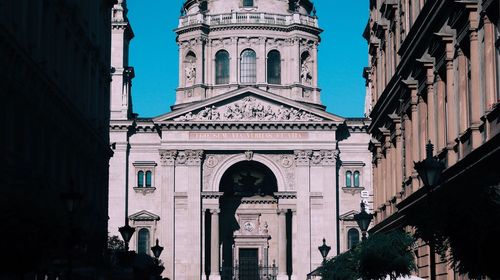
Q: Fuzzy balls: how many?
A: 0